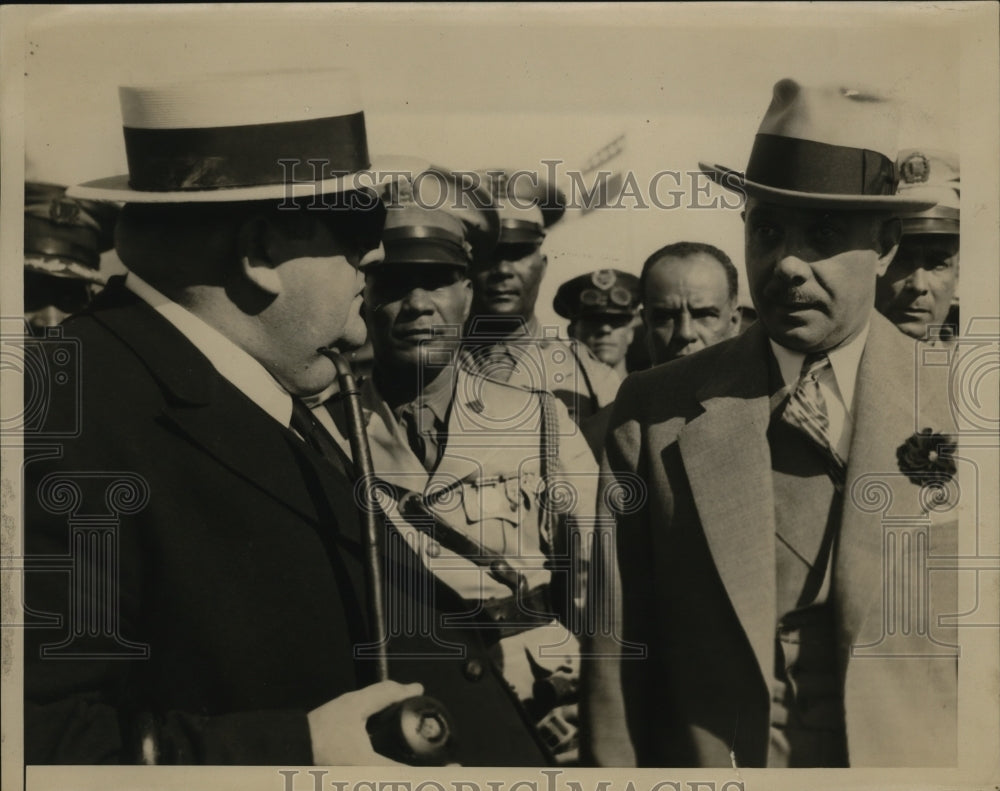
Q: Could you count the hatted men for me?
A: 7